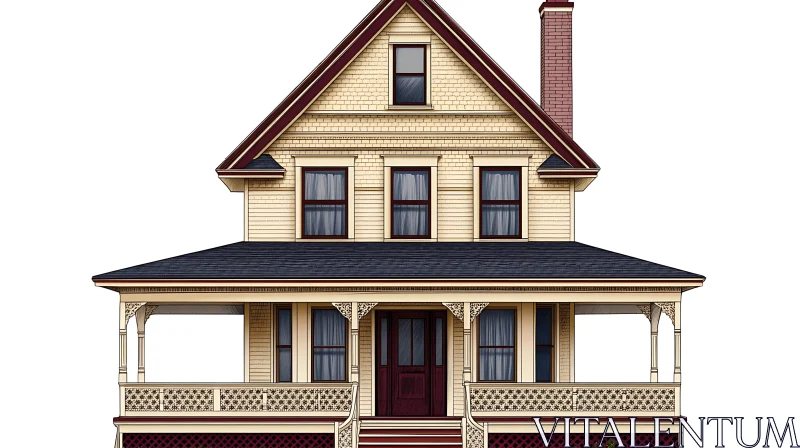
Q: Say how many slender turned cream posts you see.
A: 6